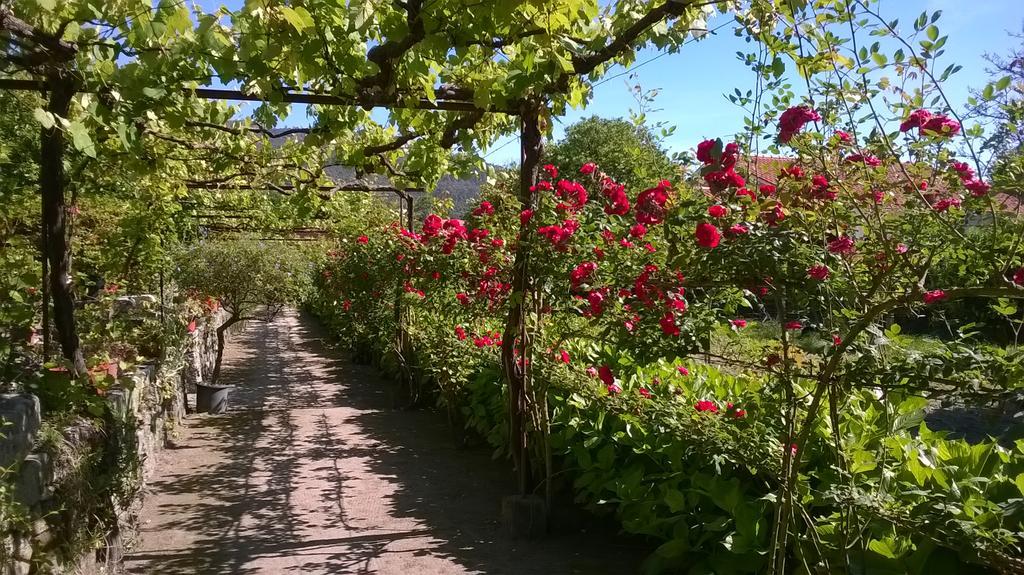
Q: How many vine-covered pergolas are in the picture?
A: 1